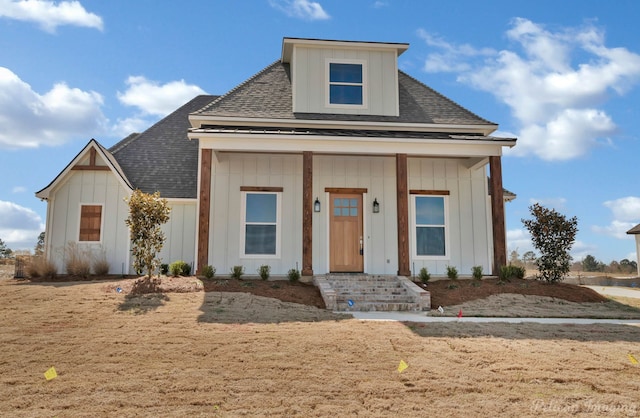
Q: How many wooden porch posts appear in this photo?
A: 4